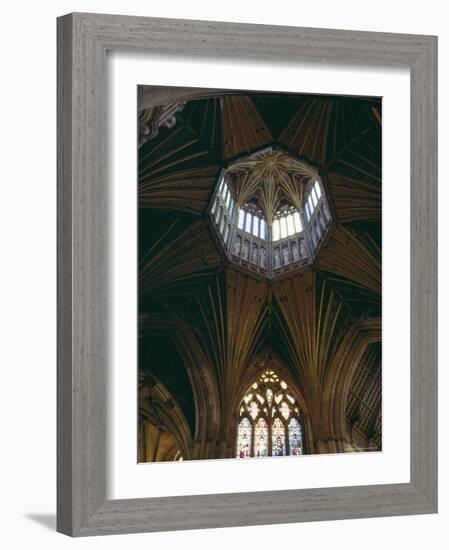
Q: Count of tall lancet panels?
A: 4